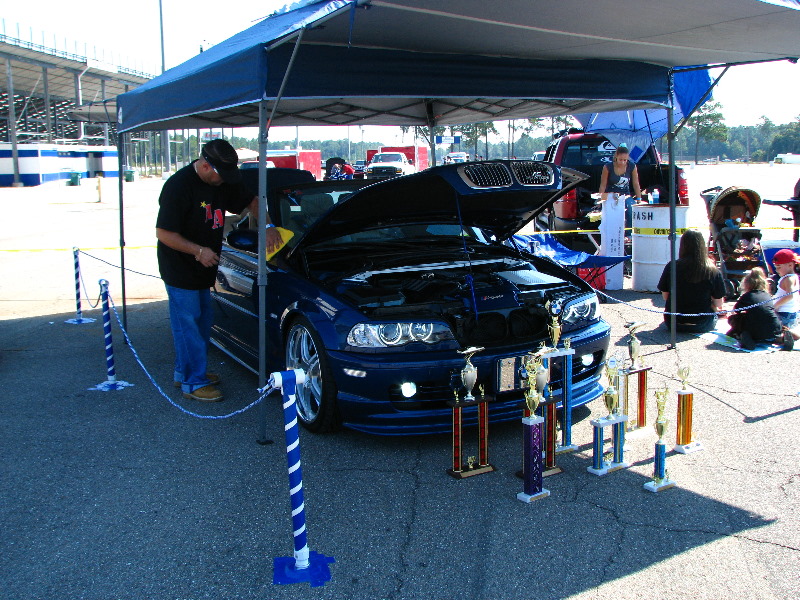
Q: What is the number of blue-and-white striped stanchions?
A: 3